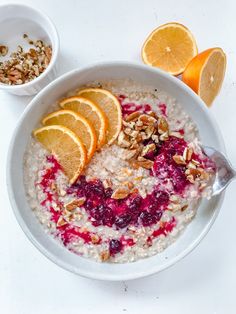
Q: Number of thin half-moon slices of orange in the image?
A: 4